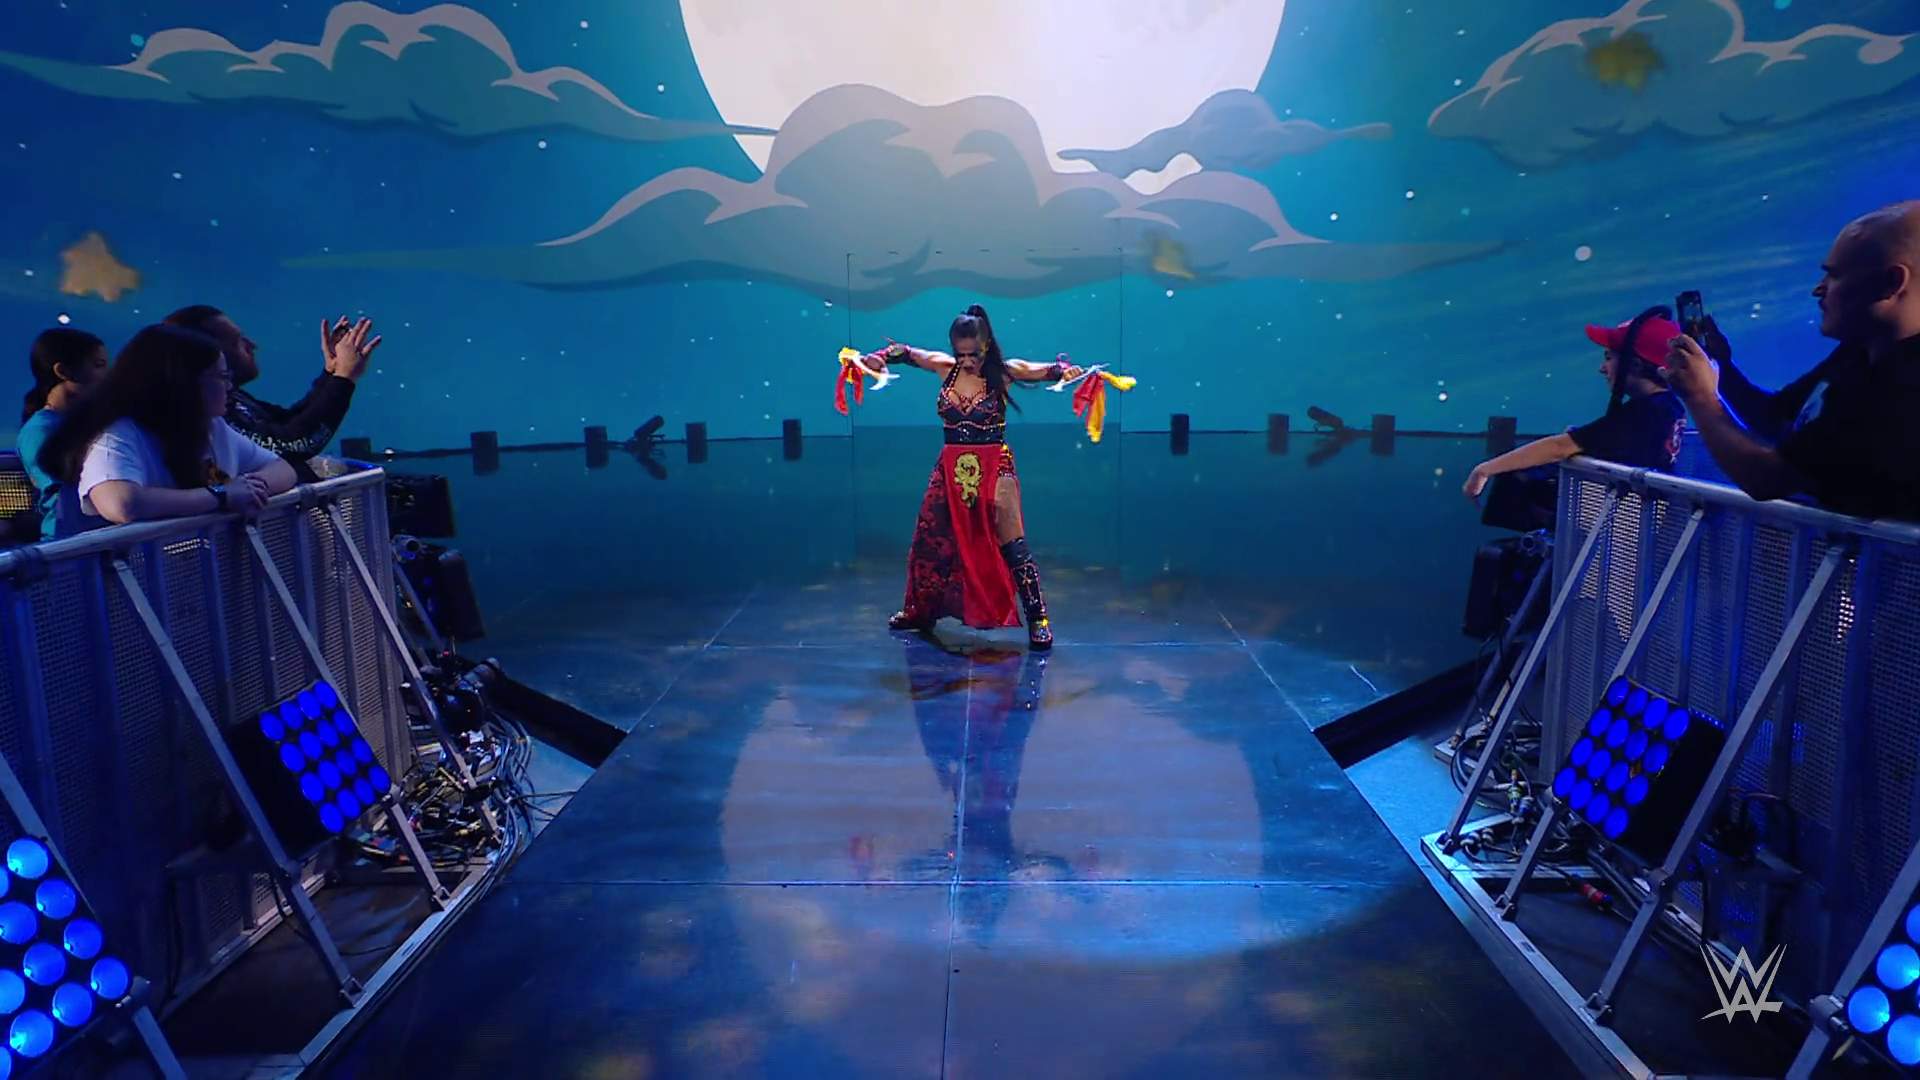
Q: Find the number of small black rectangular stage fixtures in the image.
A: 9